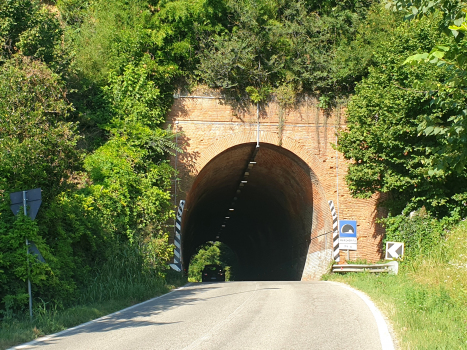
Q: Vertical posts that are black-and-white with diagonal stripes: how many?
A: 2